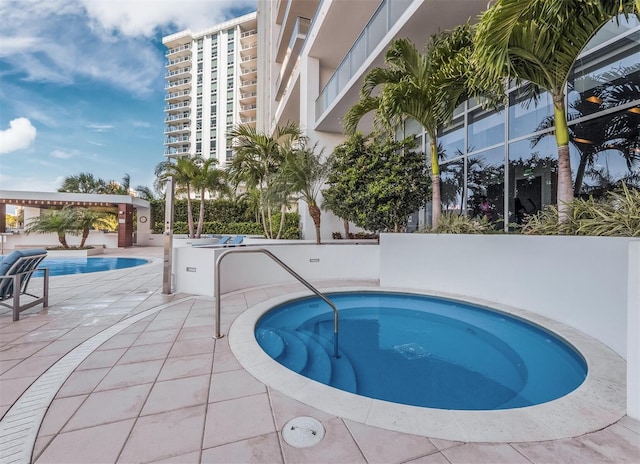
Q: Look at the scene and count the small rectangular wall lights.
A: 2